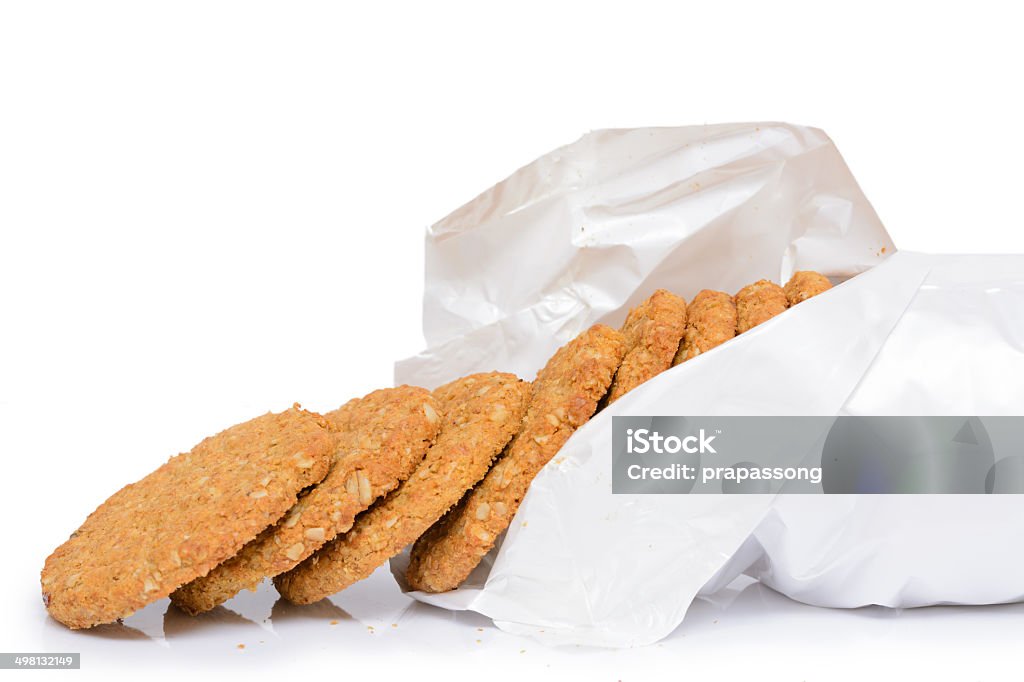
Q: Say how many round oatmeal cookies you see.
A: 8